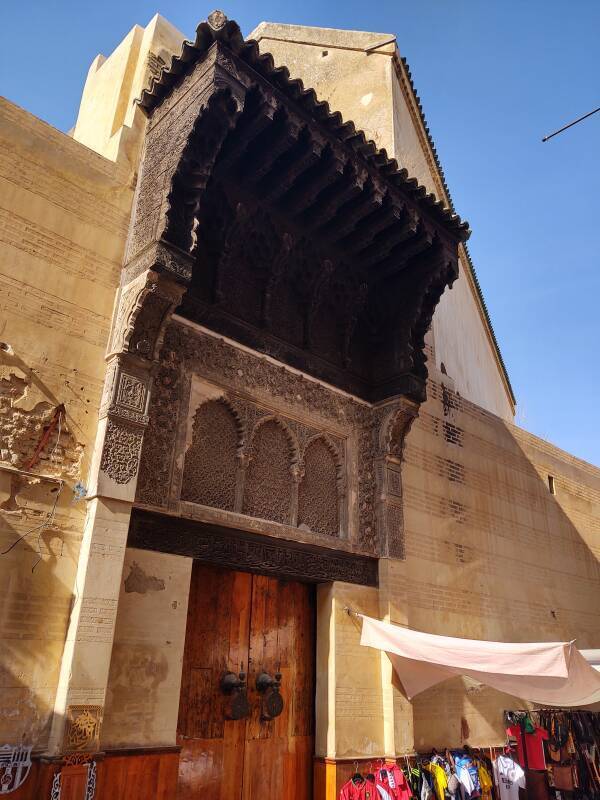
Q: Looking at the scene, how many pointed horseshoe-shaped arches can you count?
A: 3